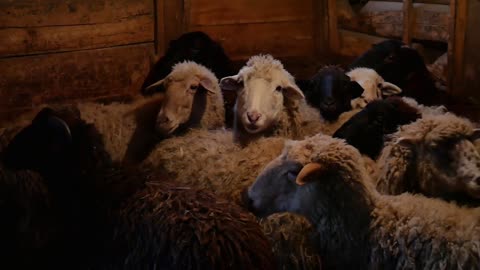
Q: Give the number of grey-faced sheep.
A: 1